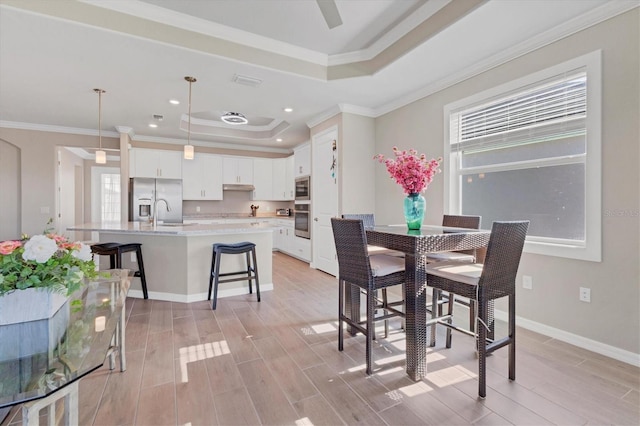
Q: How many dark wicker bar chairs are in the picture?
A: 4